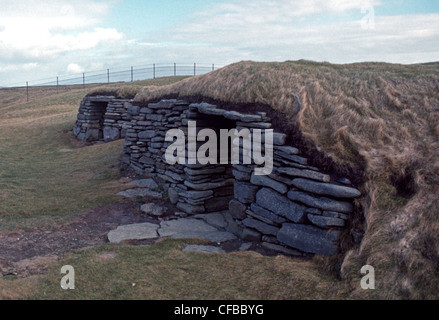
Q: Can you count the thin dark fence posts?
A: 9